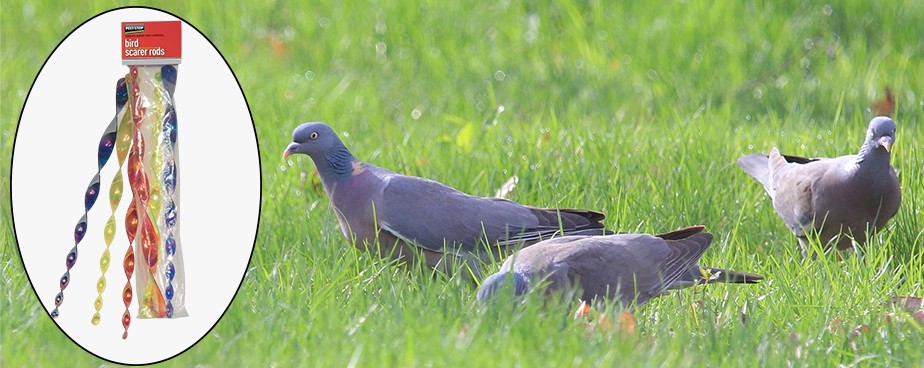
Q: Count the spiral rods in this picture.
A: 6